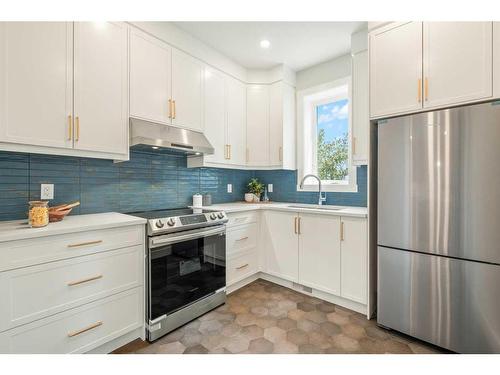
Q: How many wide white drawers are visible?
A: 3